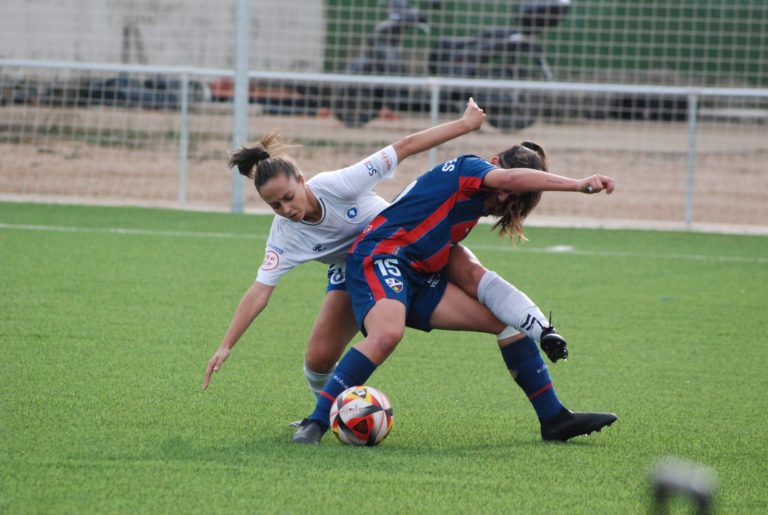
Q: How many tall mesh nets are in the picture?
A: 1